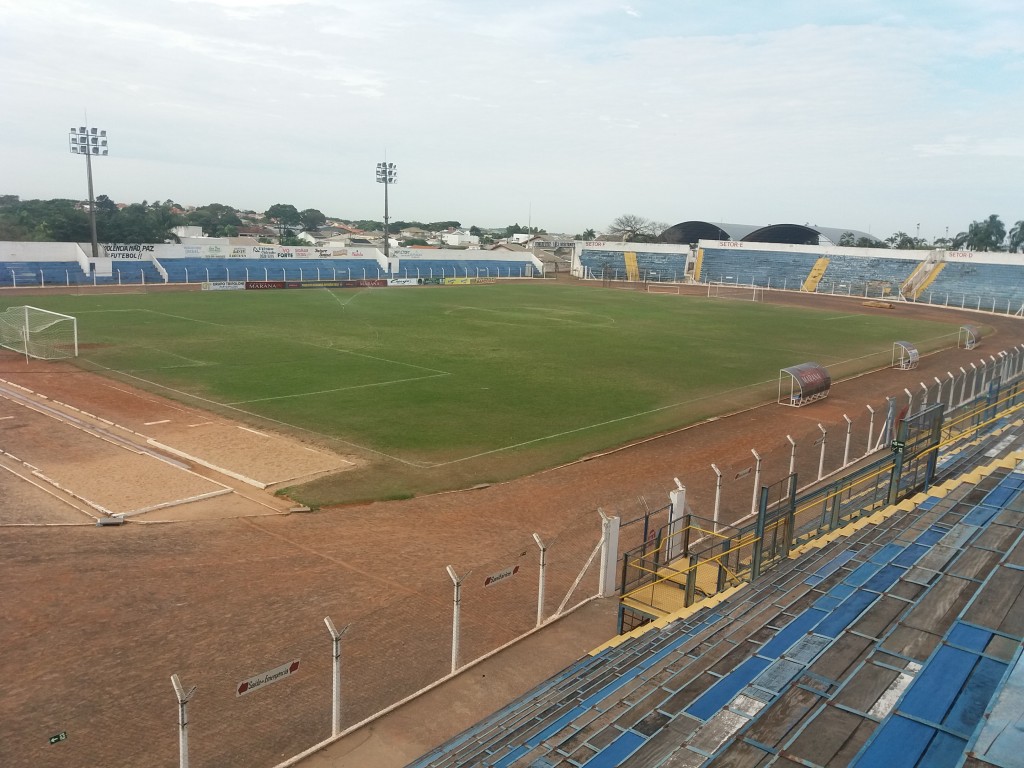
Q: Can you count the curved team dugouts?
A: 3